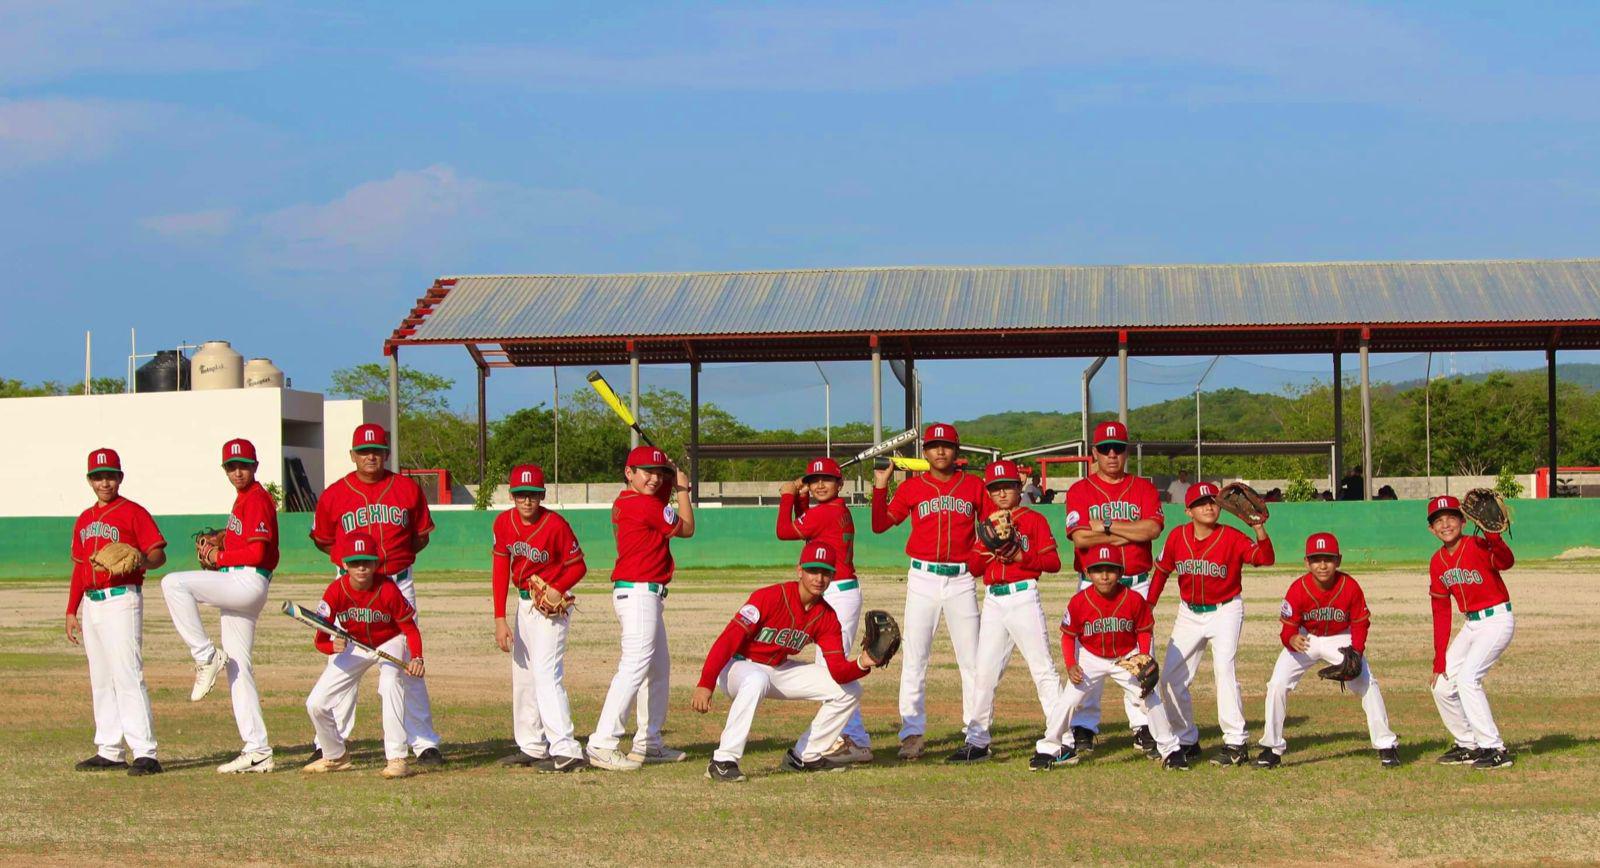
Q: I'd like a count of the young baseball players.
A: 13